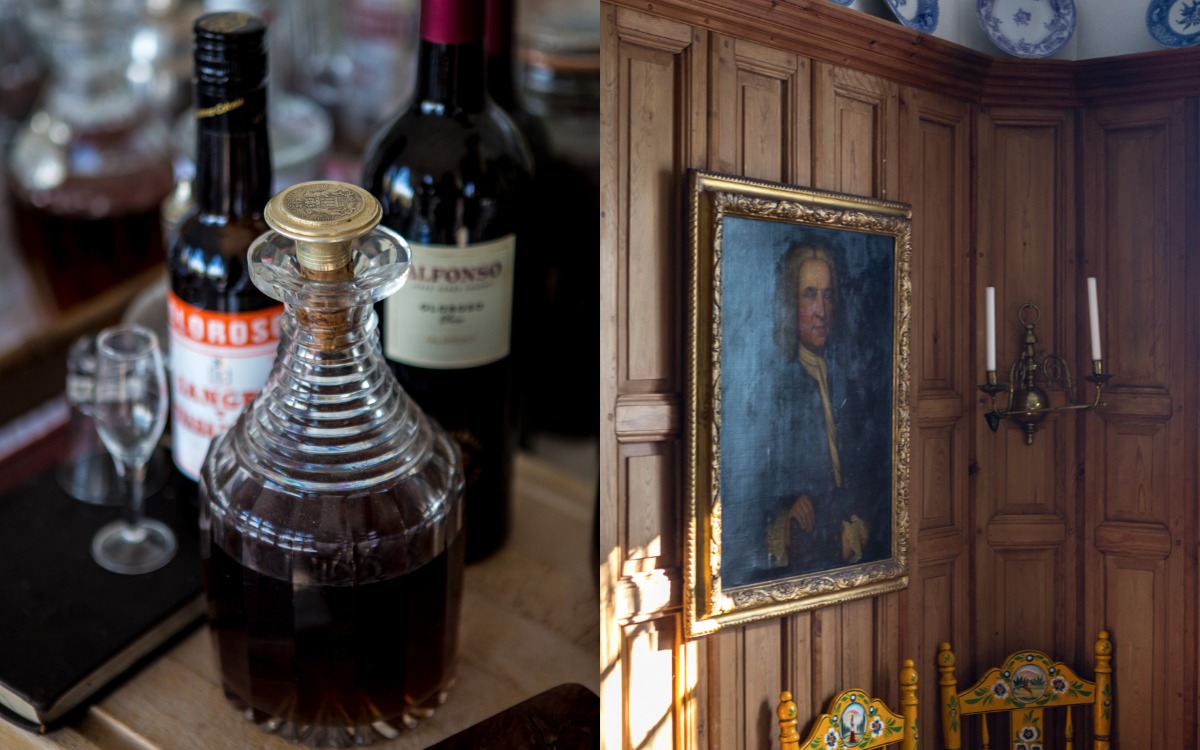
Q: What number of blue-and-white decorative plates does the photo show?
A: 4